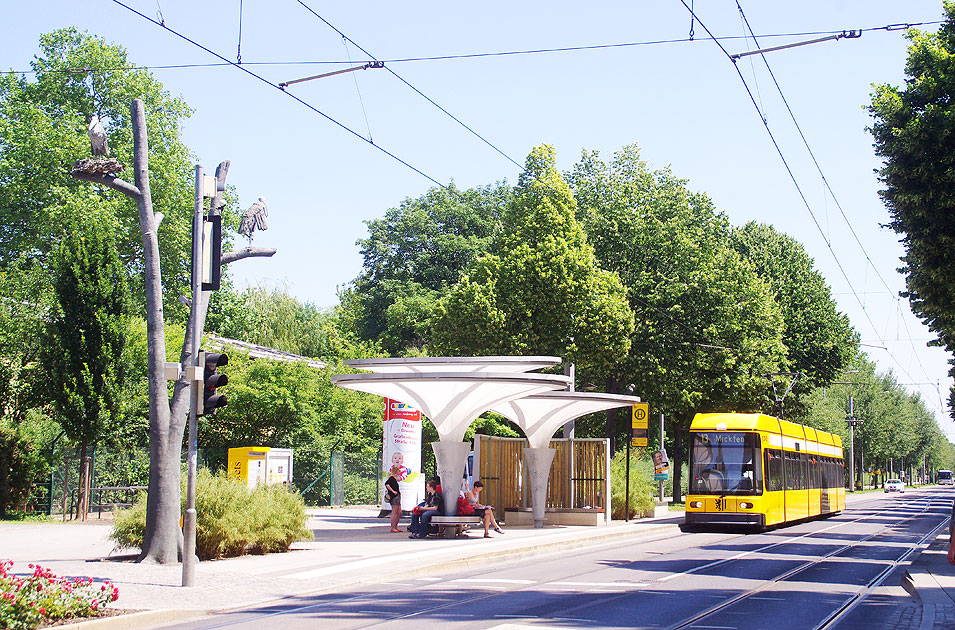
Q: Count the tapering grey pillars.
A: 2